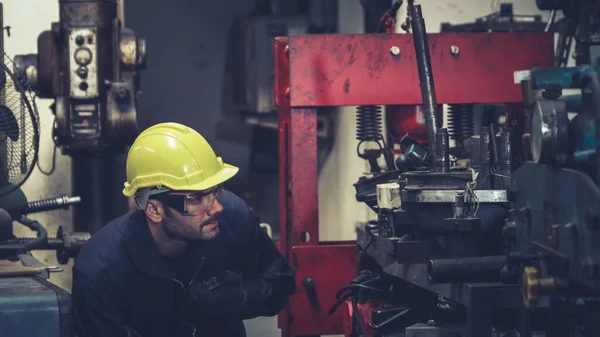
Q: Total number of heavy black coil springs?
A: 2